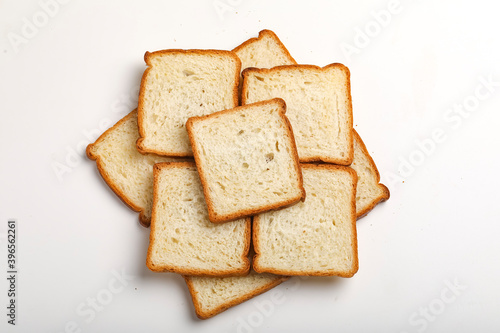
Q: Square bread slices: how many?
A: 9